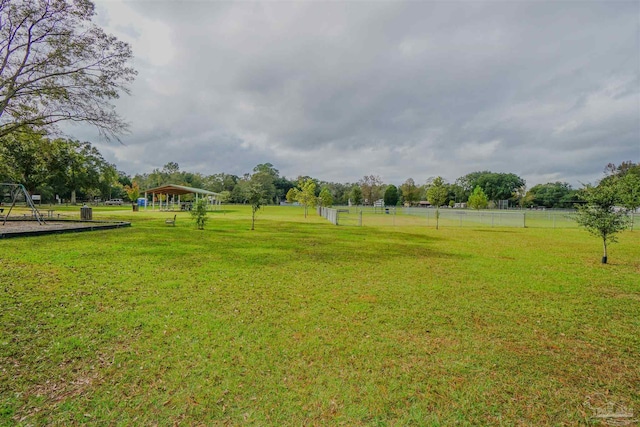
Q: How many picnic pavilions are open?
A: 1